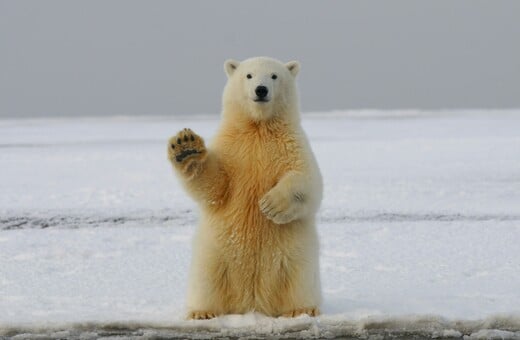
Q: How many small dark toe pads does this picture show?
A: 4